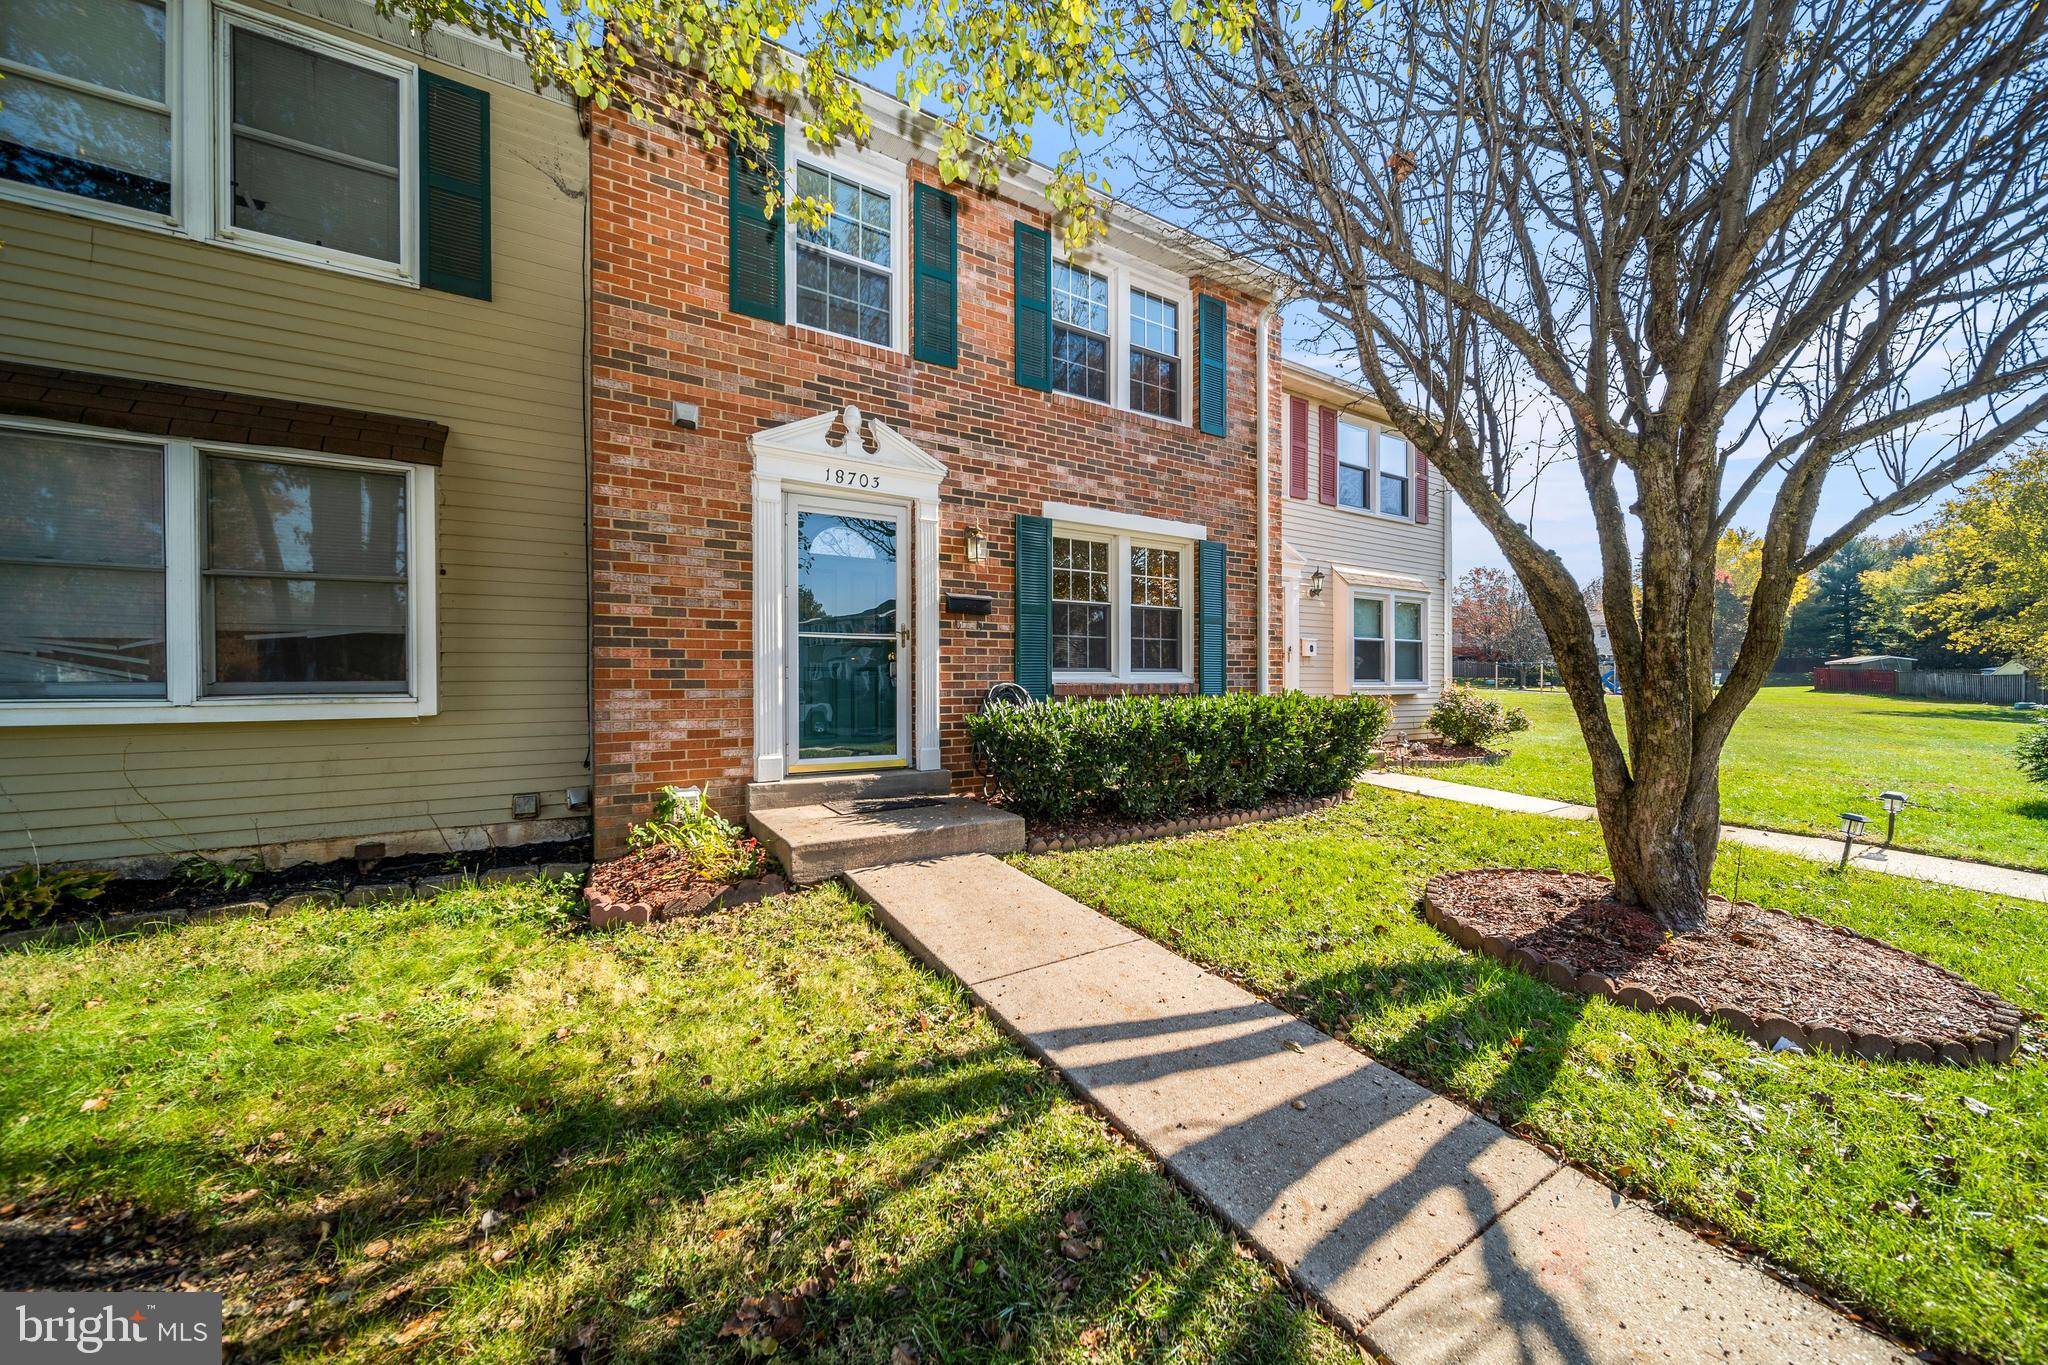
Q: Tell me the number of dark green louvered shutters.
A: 7